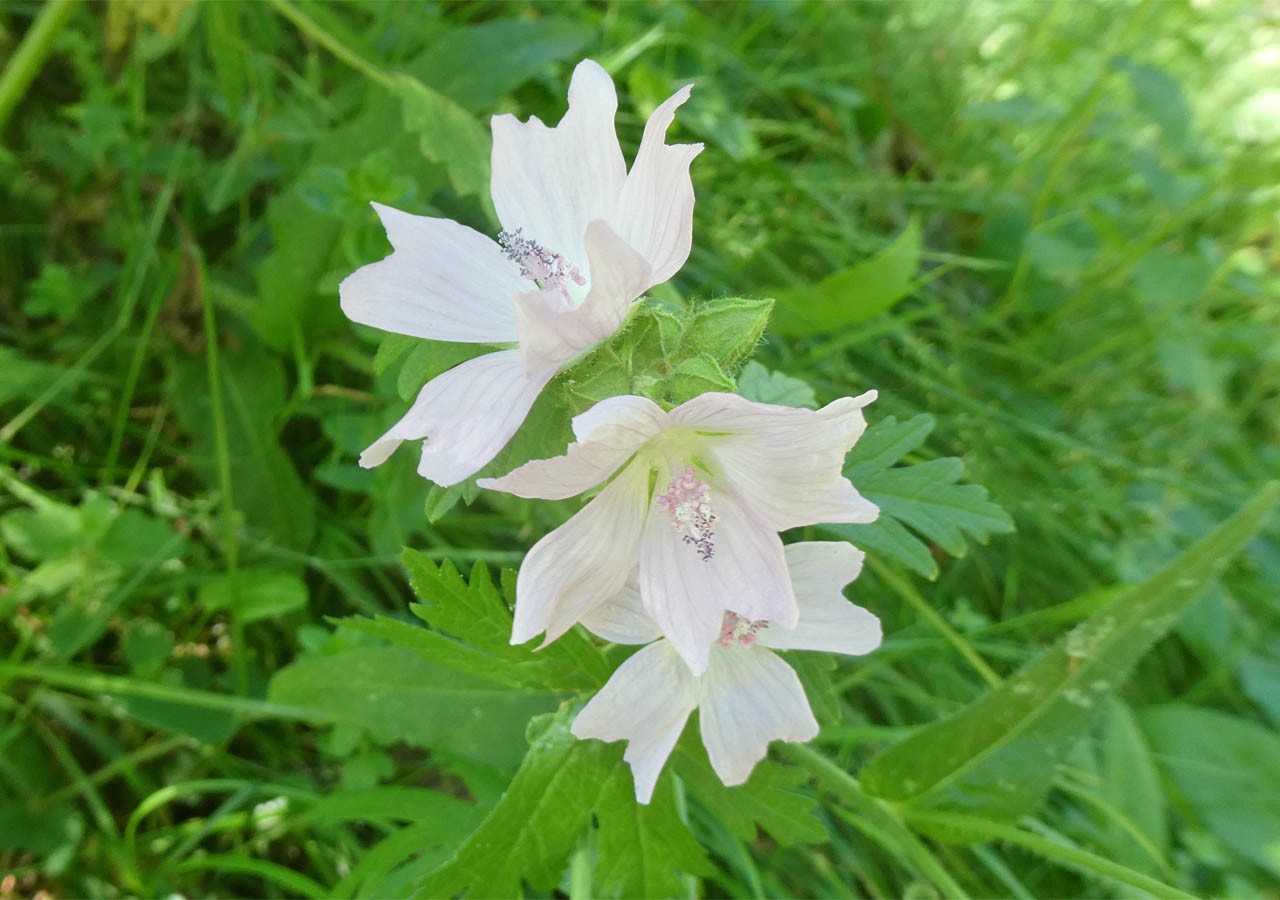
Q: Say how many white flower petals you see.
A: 14